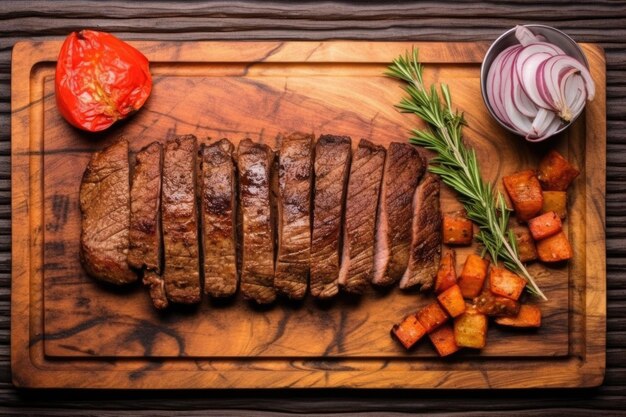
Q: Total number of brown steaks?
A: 10